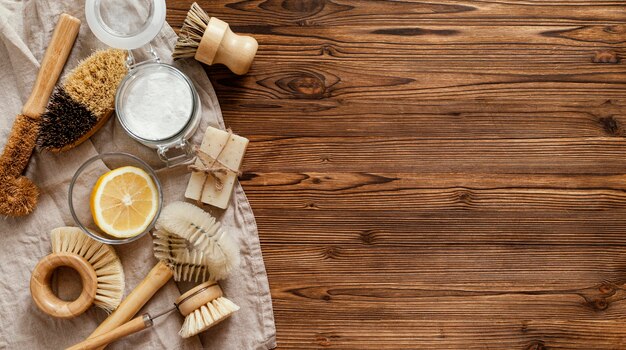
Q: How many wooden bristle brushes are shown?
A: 6